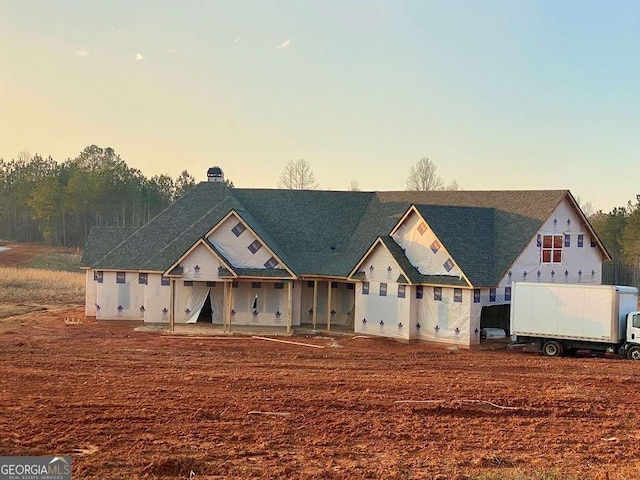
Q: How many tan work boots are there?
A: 0